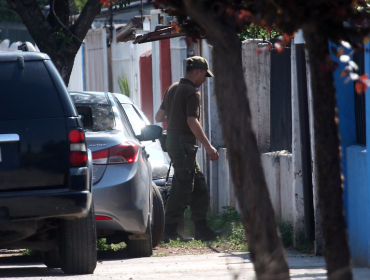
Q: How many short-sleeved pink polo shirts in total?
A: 0